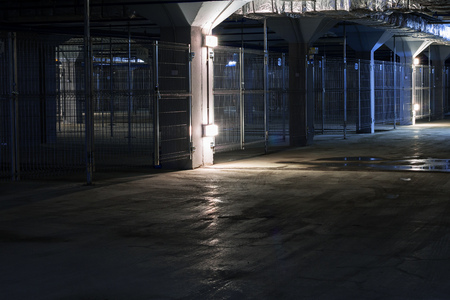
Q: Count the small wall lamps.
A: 4